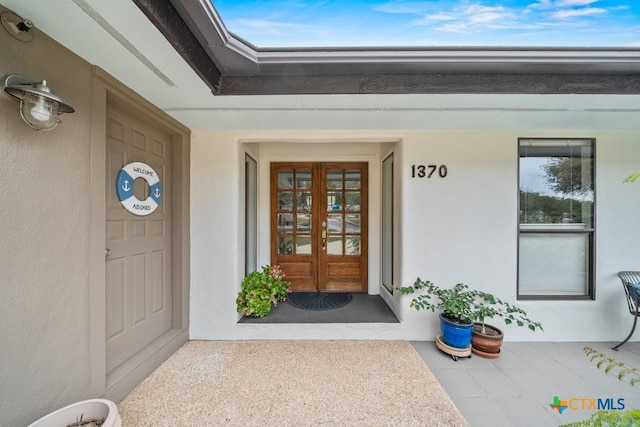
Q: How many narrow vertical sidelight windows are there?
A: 2